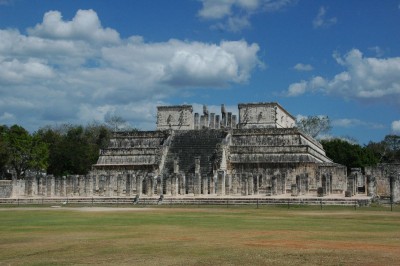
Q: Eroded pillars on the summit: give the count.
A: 8